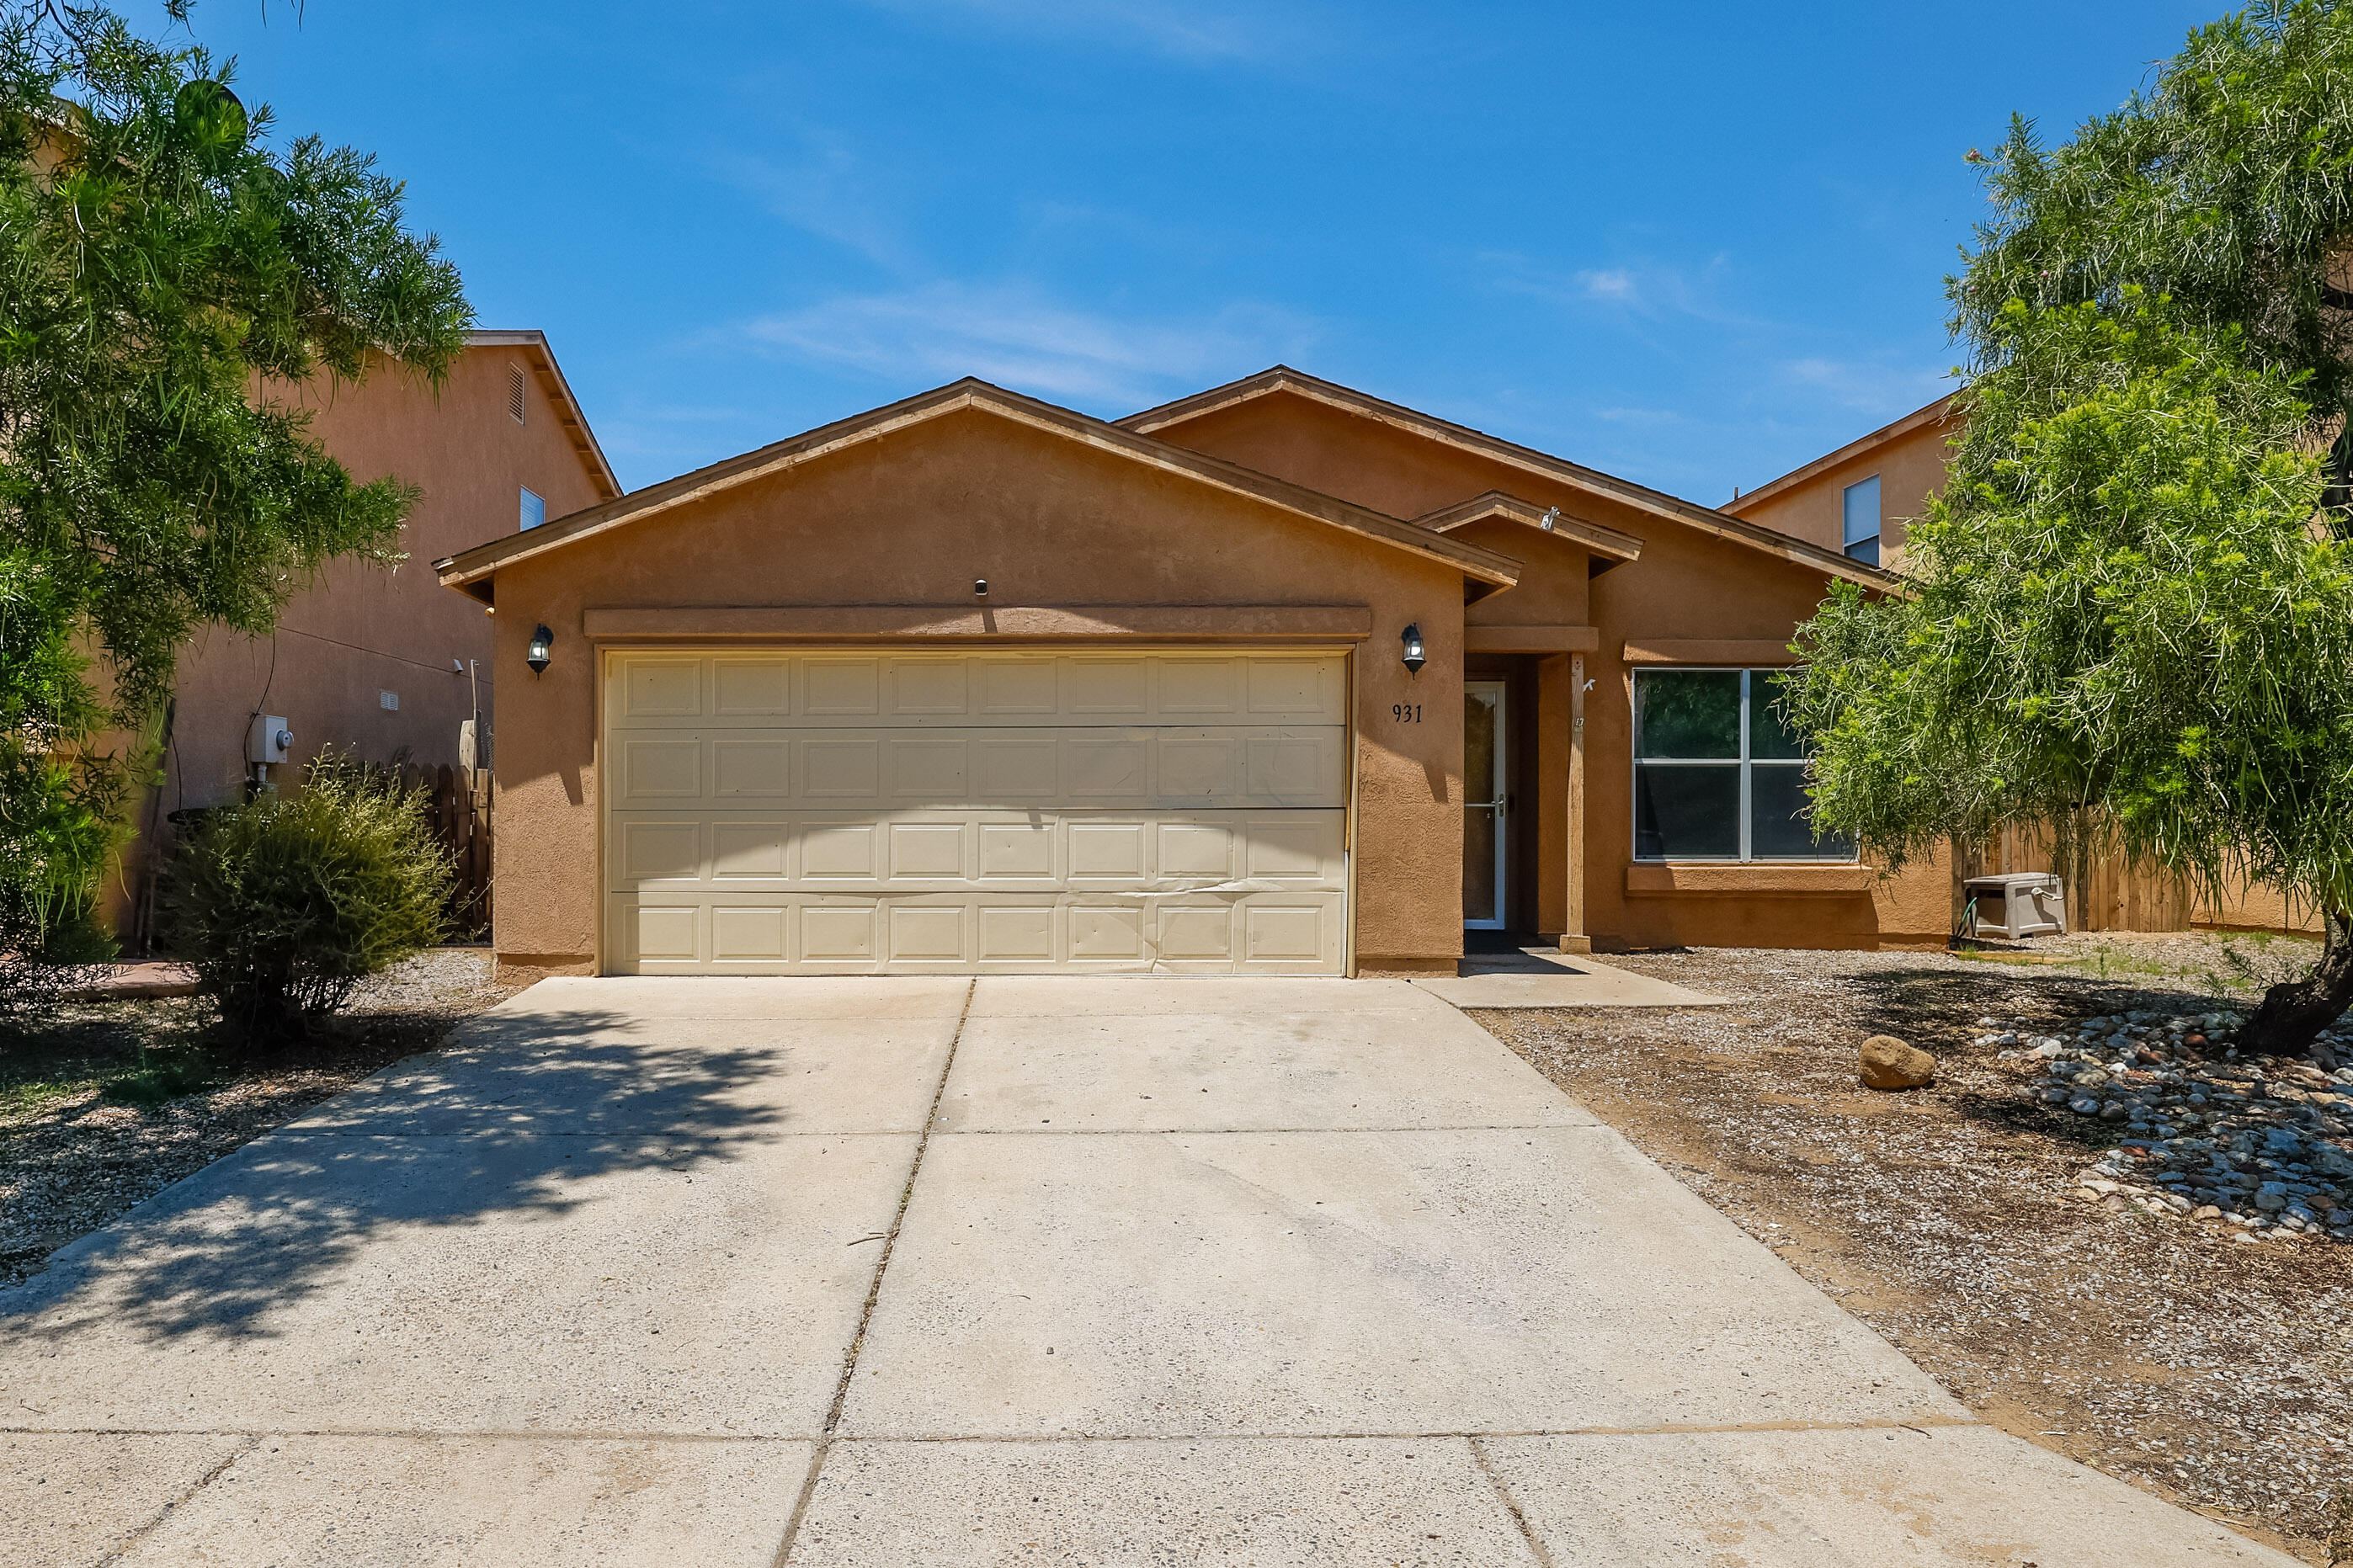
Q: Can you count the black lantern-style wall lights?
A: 2